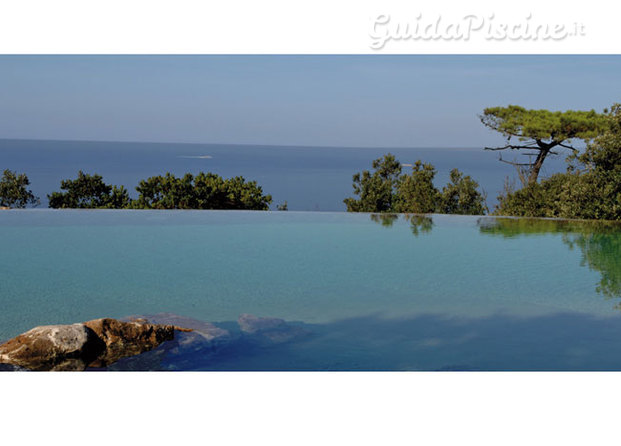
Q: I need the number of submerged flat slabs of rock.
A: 2